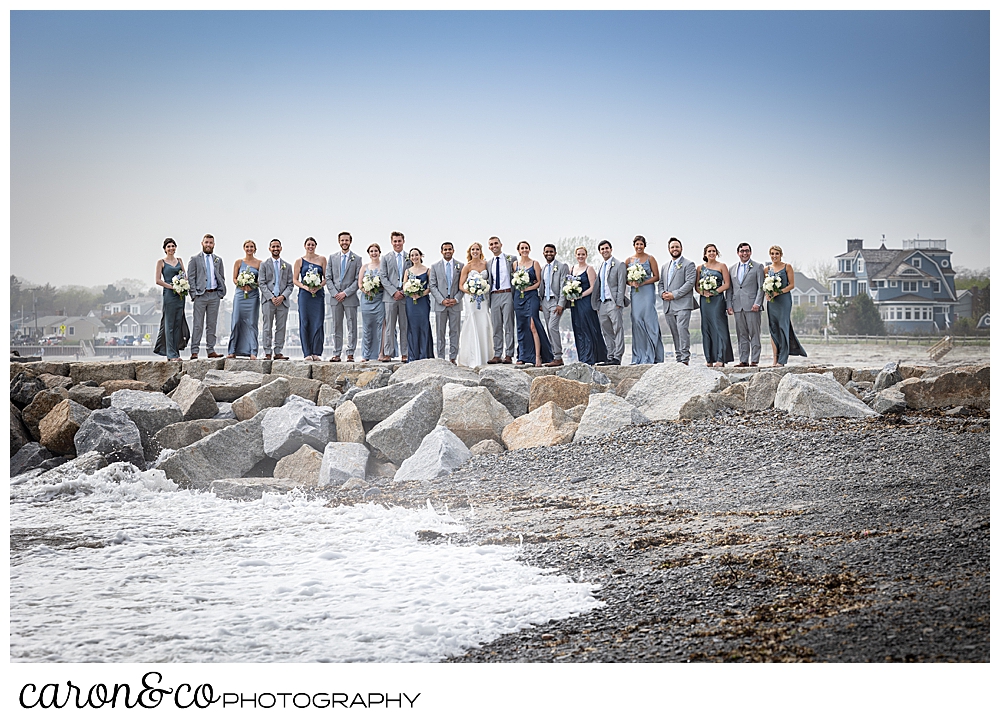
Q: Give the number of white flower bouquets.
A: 11